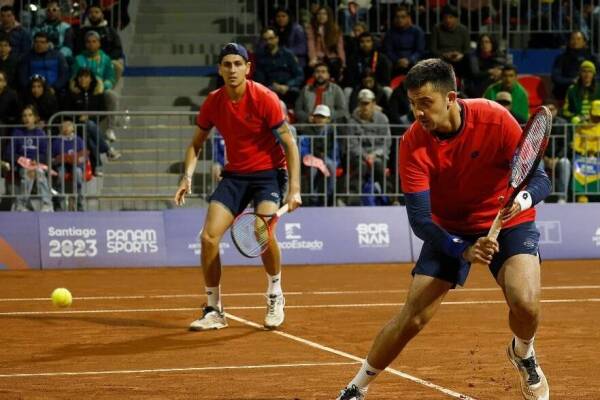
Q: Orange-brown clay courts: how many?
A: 1